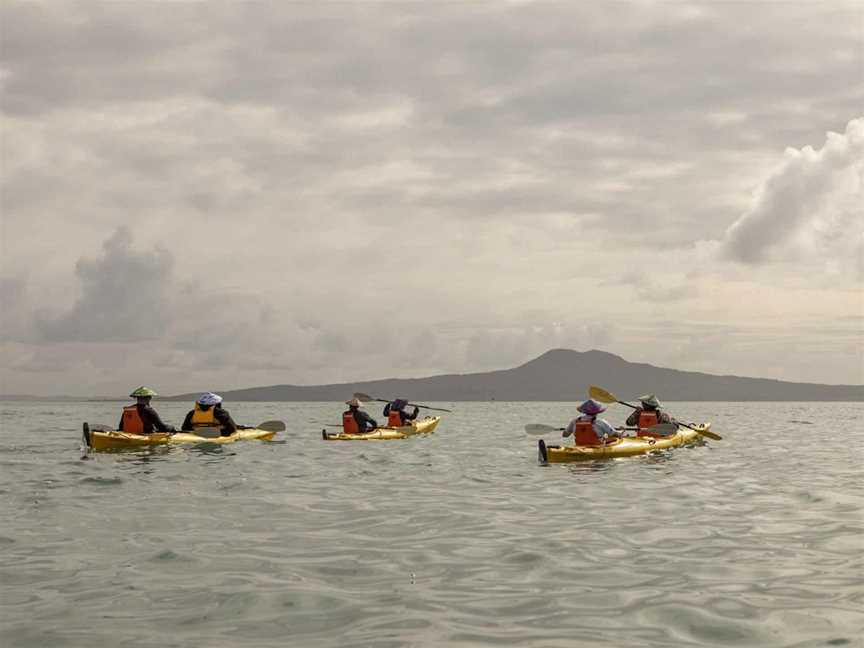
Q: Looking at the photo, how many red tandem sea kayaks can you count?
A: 0